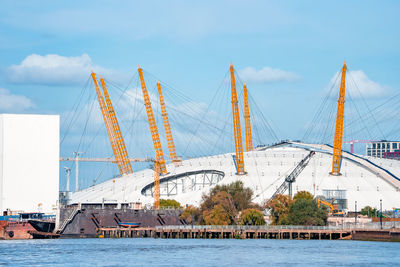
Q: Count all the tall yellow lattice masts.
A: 7